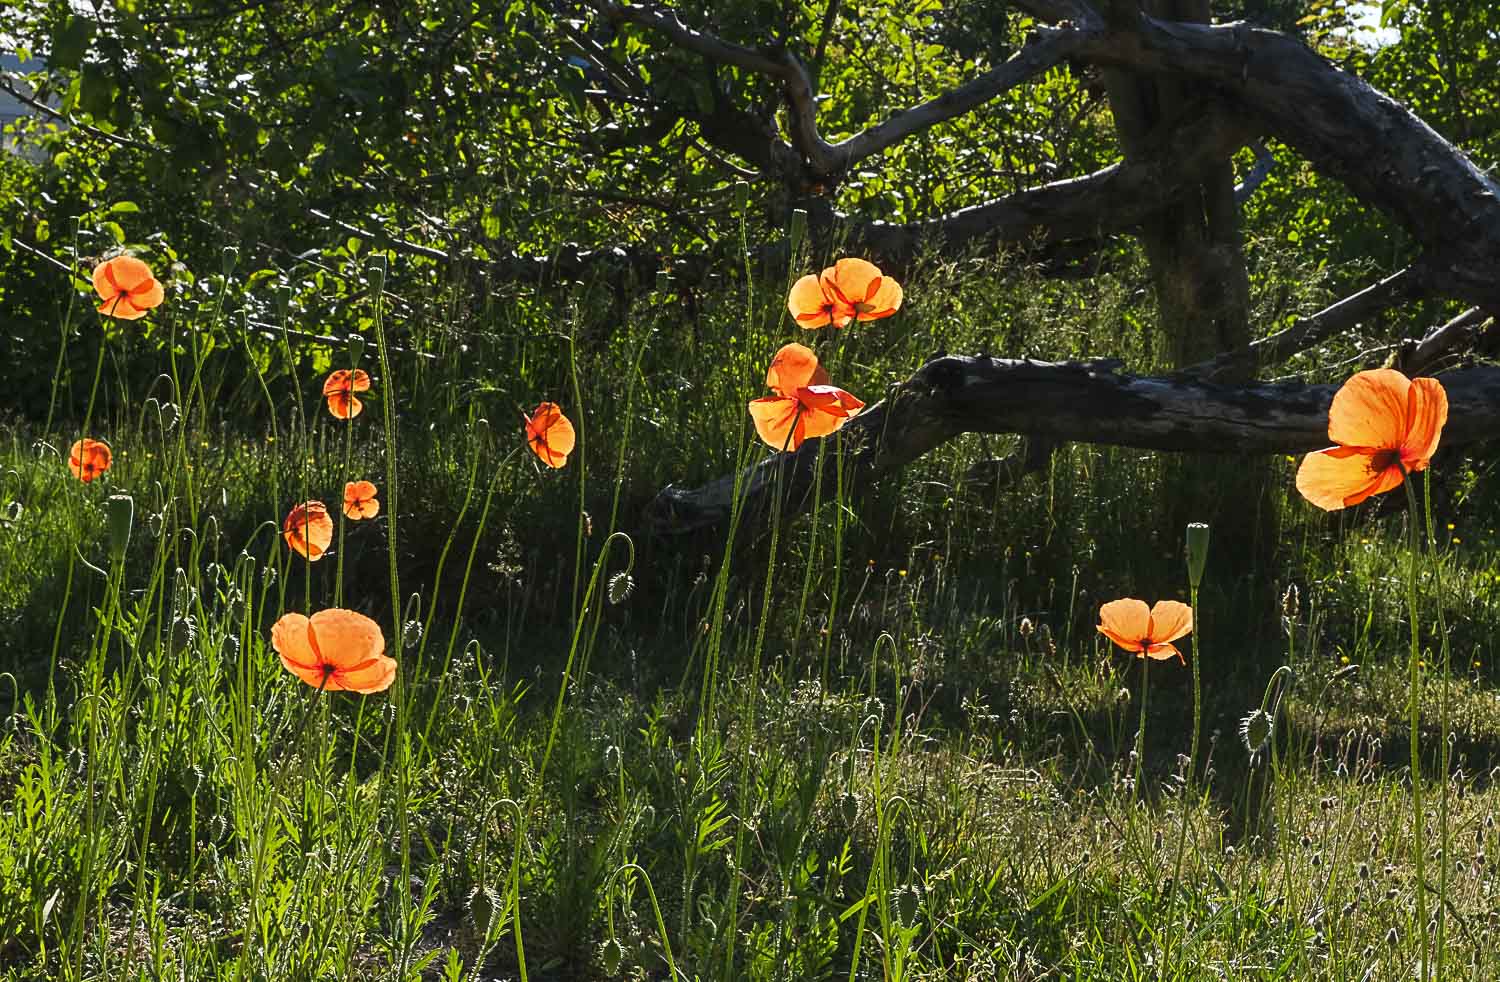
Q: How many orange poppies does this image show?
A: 12